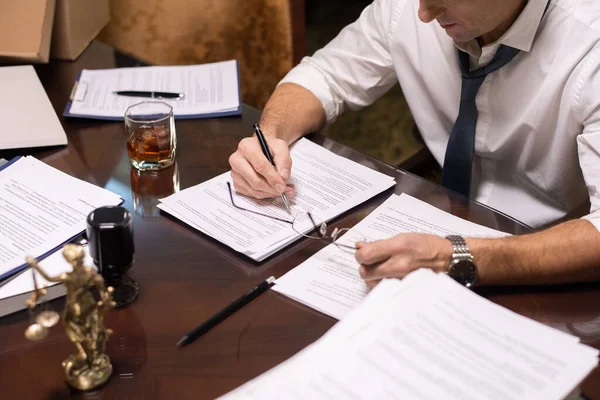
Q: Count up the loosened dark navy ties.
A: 1